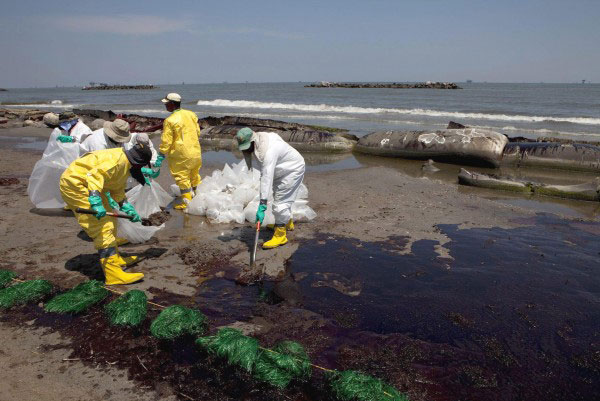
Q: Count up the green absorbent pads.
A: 8